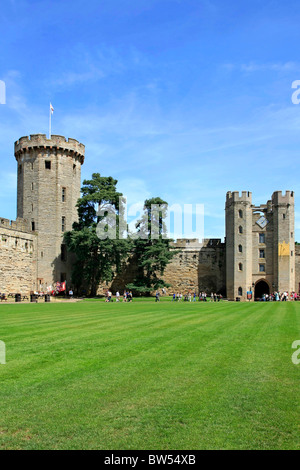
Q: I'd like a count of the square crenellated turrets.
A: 2